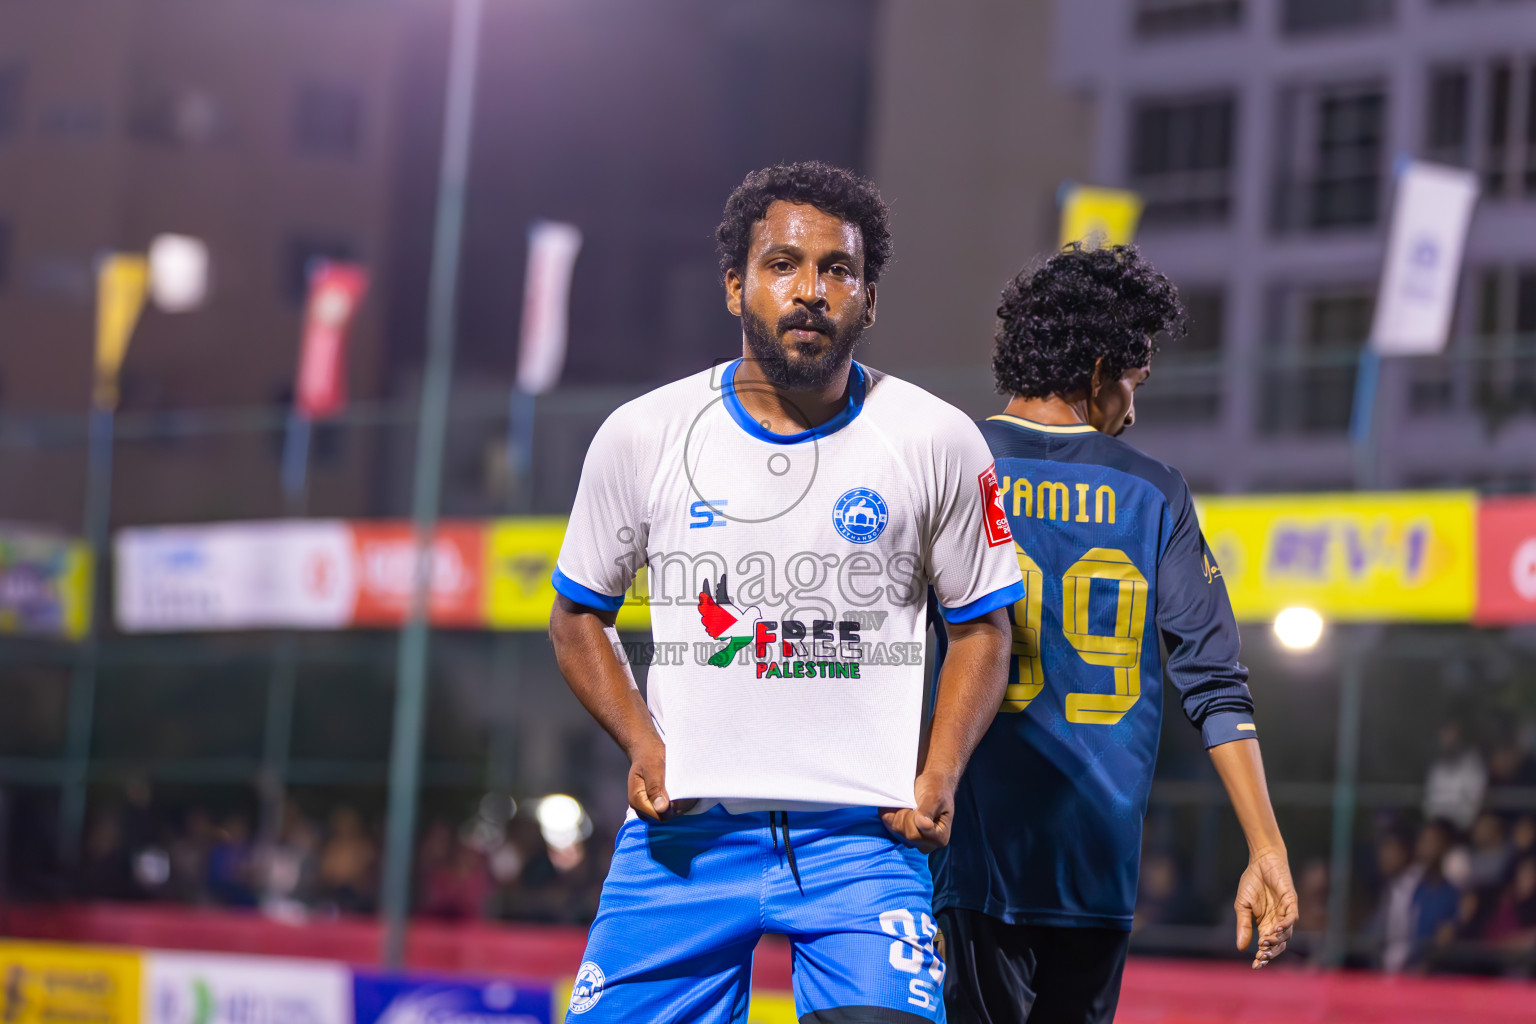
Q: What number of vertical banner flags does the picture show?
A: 5